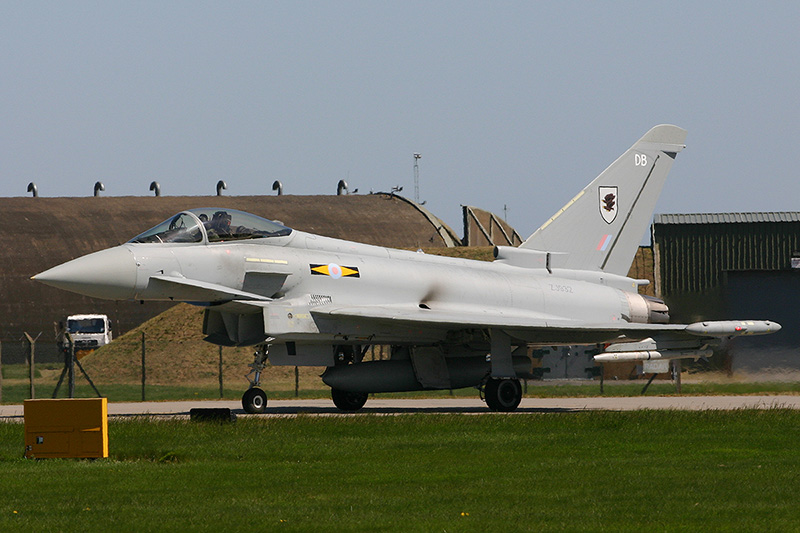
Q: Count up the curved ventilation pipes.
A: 6